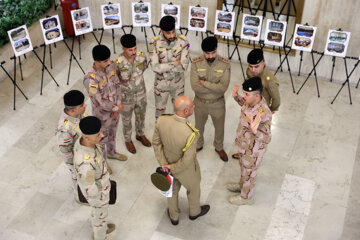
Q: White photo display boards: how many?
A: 12